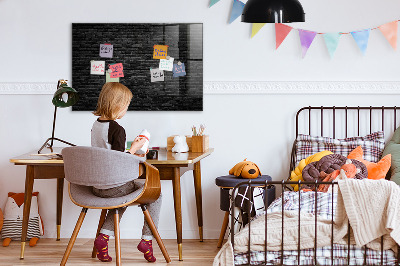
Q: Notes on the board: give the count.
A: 8